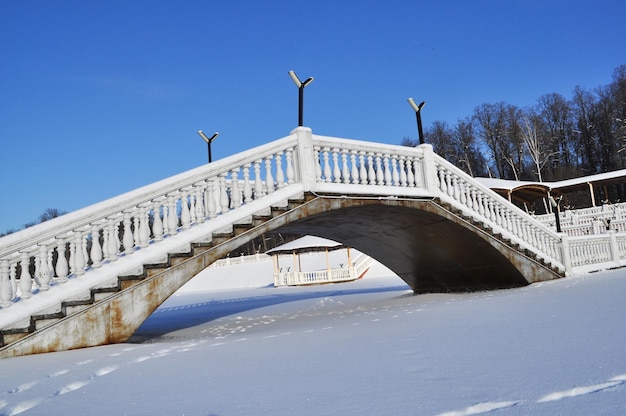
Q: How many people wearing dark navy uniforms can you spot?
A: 0